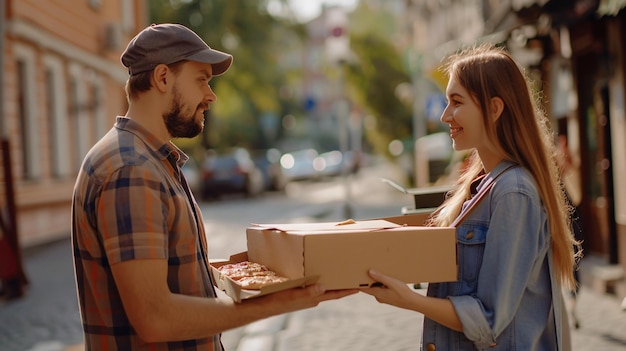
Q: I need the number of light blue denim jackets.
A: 1